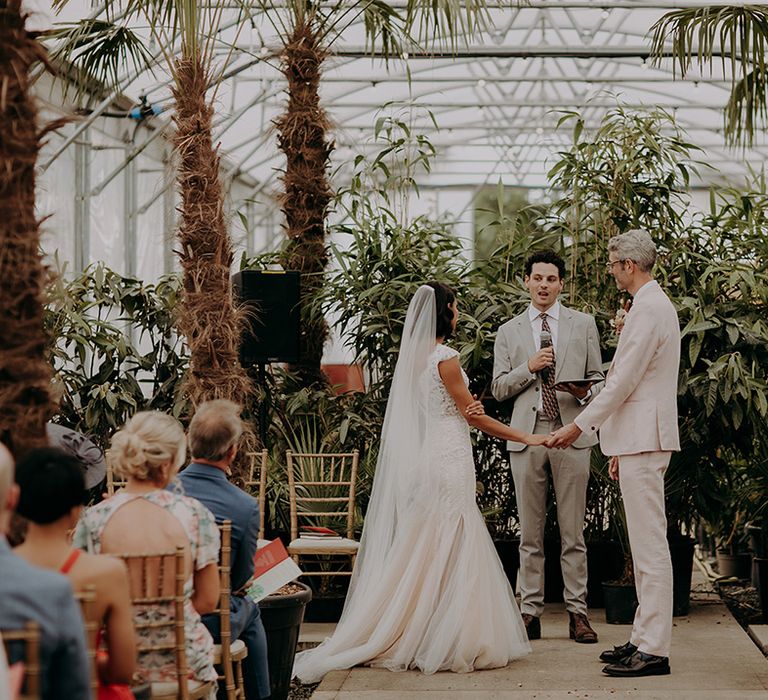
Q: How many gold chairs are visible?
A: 7